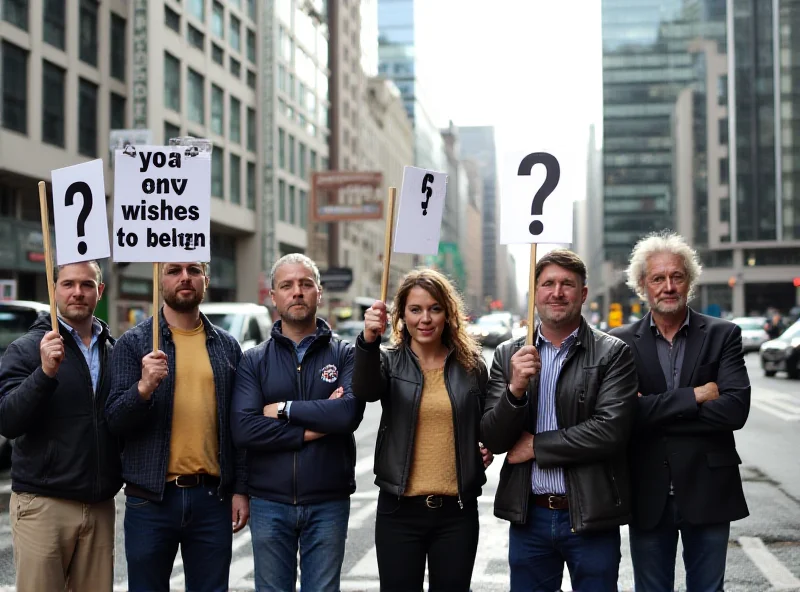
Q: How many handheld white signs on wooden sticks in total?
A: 4